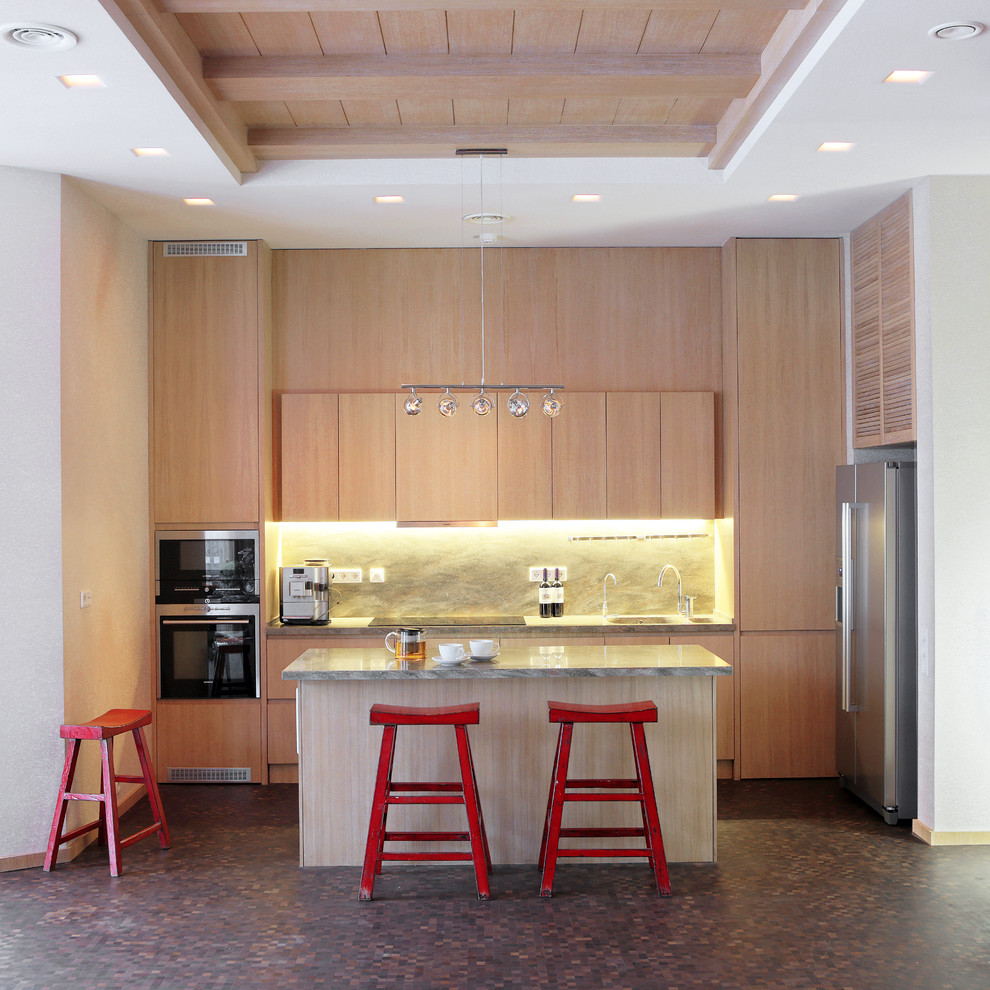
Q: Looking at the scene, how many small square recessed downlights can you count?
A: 8